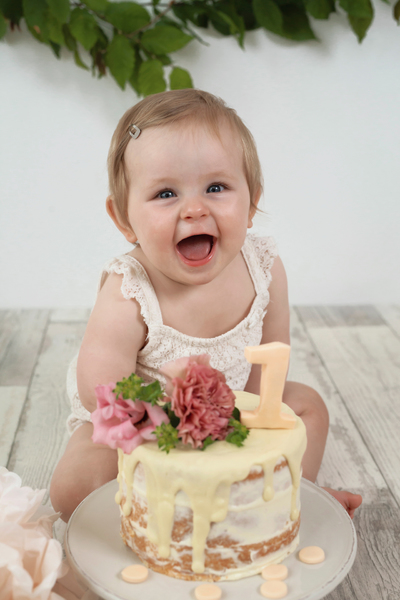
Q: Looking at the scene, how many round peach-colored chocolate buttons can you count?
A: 5